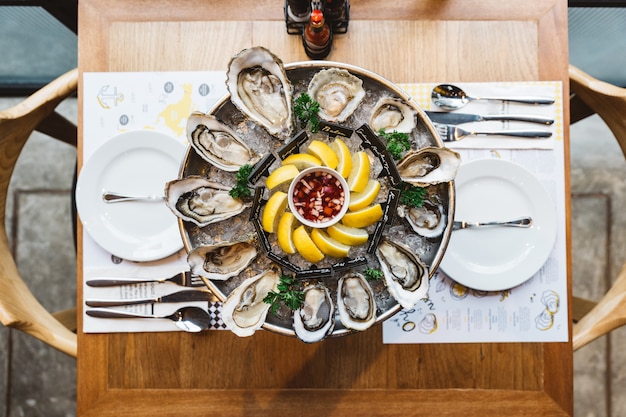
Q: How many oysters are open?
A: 12